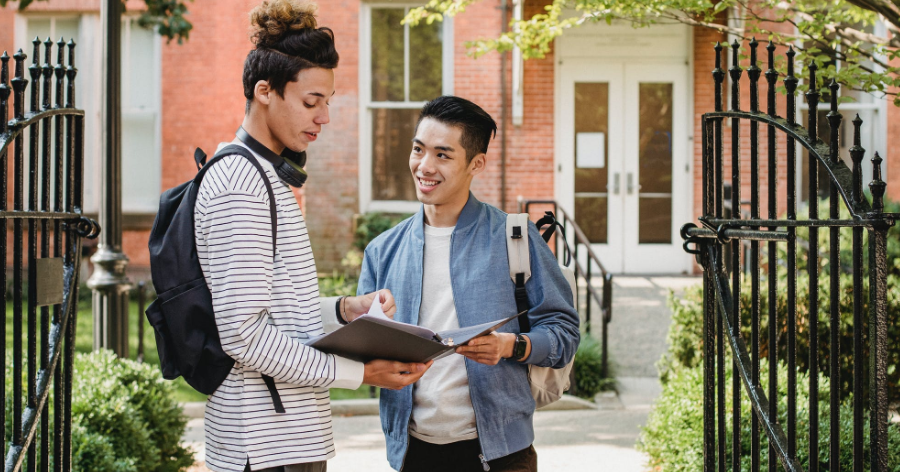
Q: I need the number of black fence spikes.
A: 15